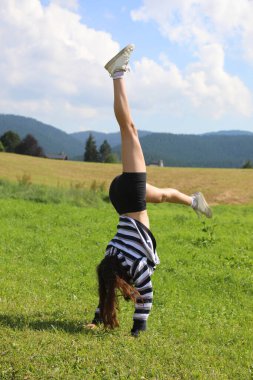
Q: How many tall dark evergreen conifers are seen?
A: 2